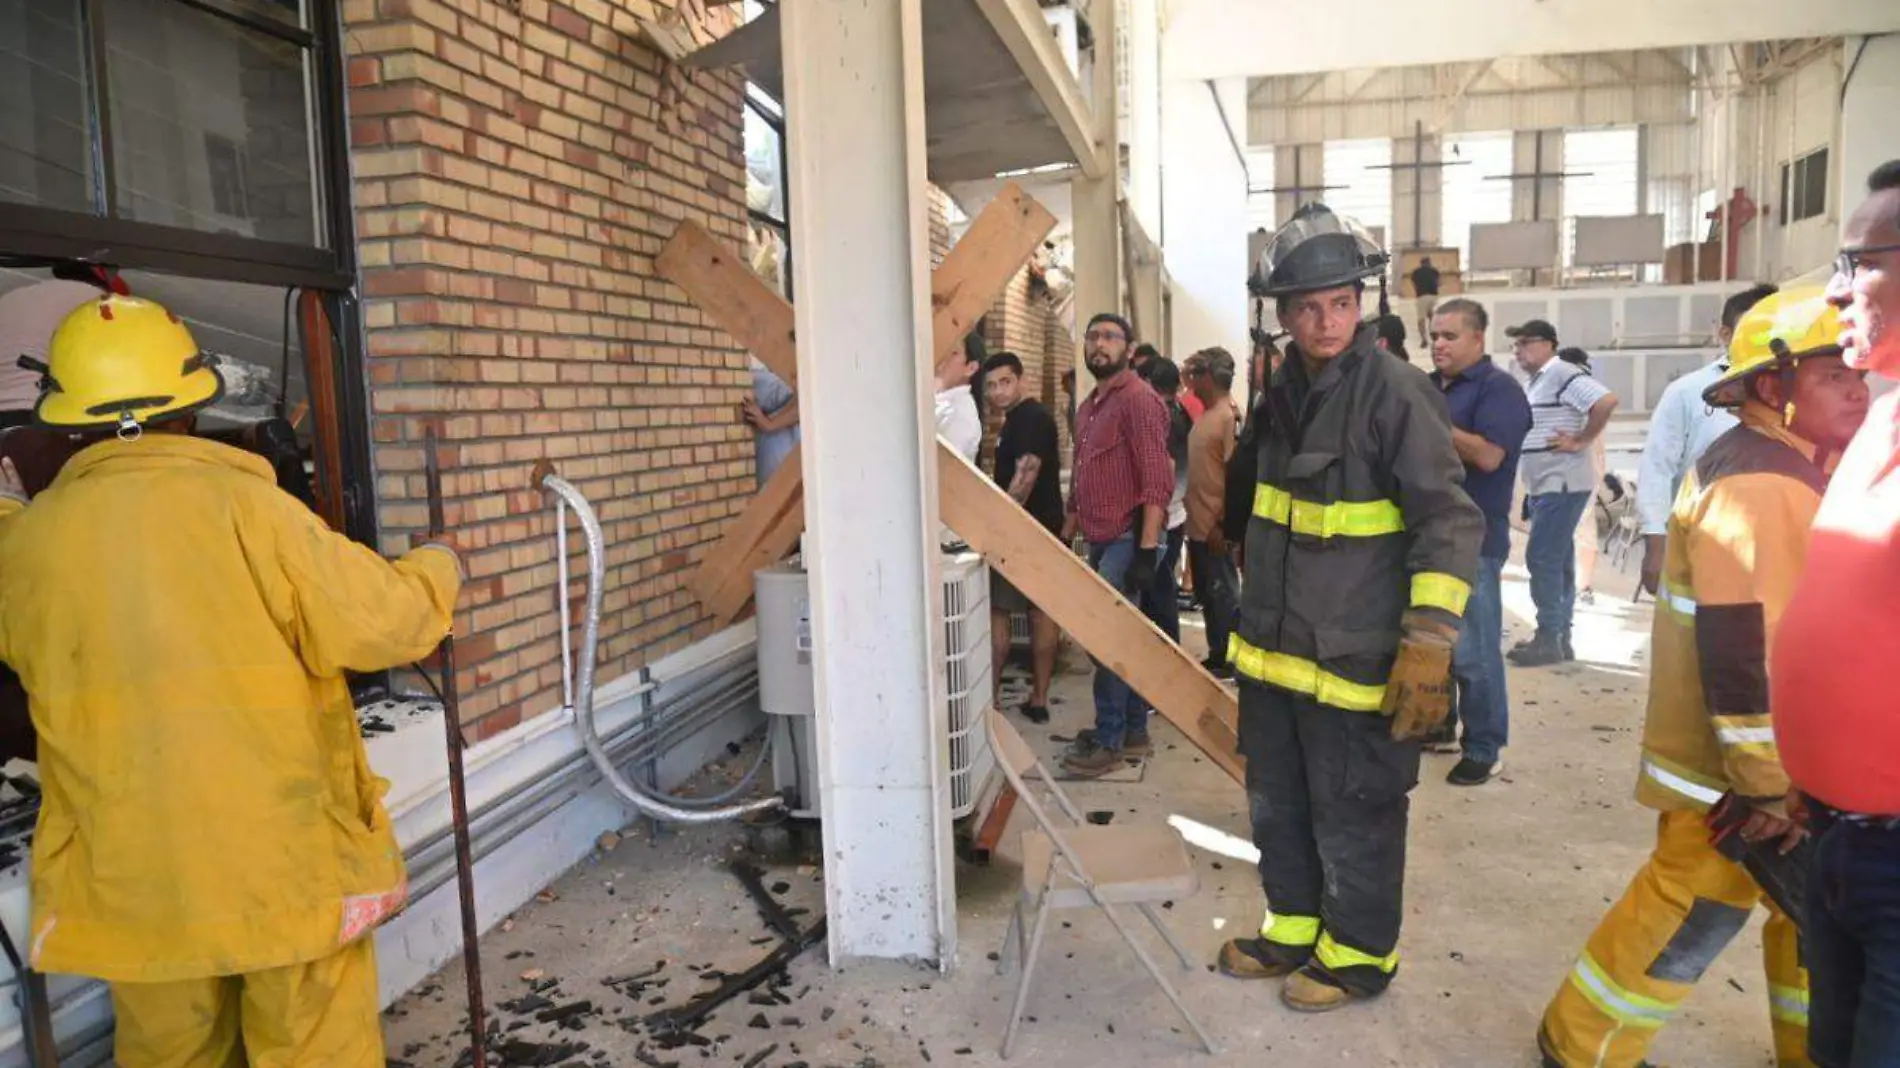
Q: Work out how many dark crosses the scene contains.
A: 3